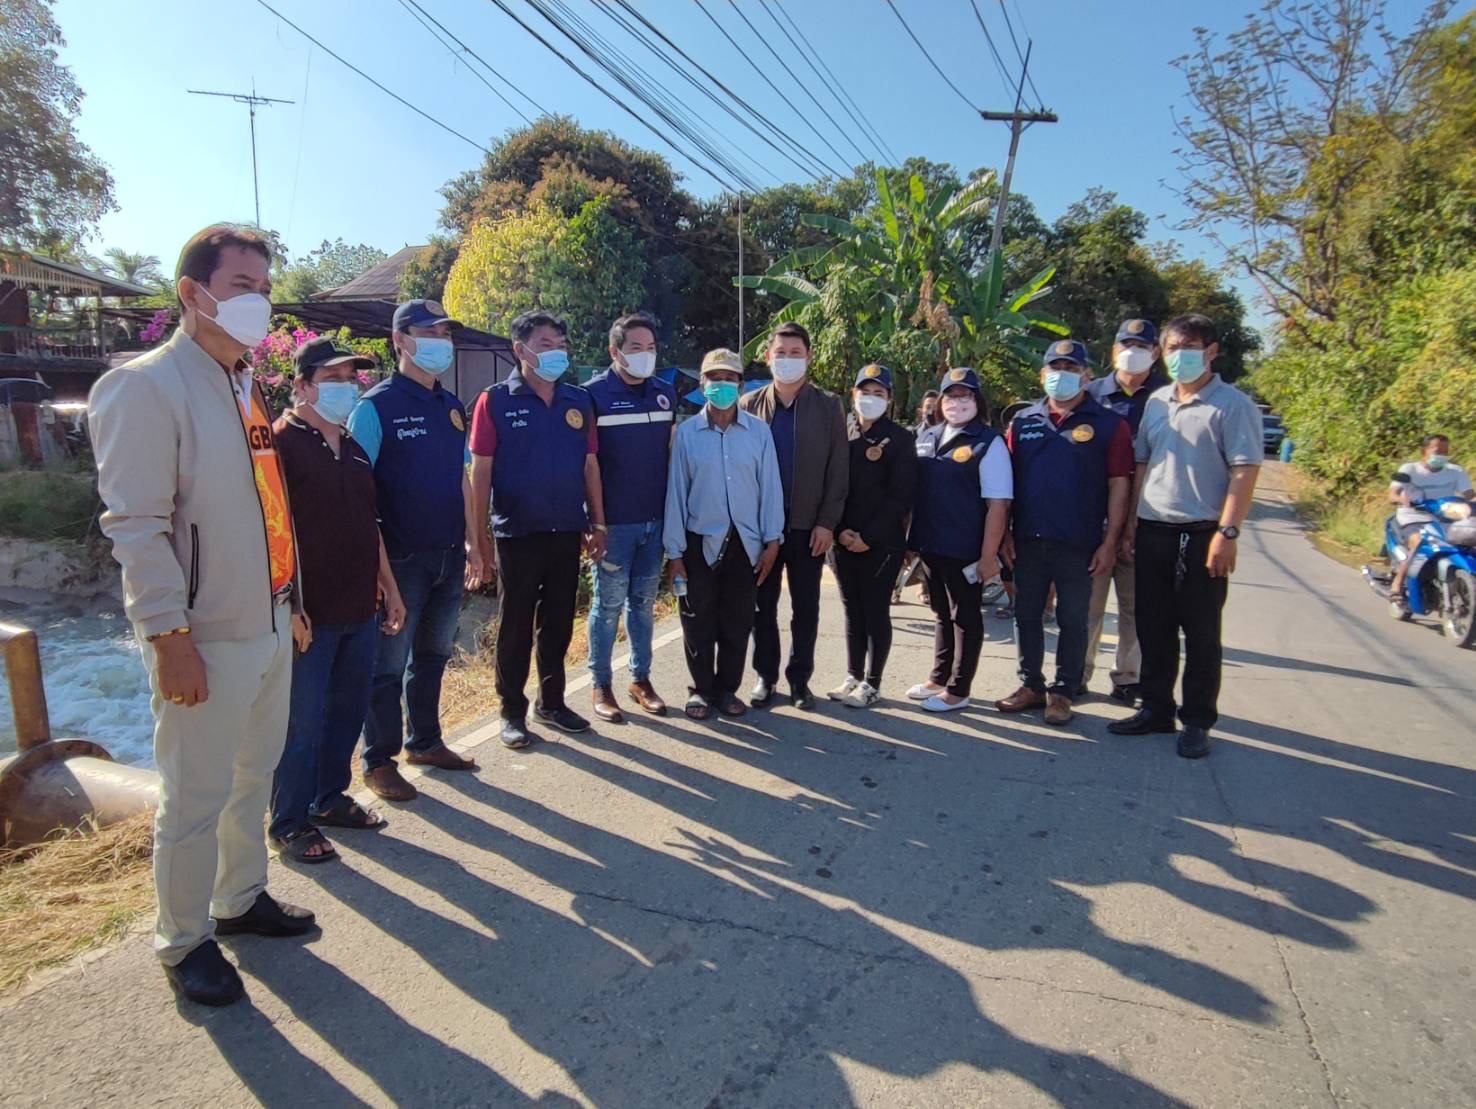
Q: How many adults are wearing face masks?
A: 13